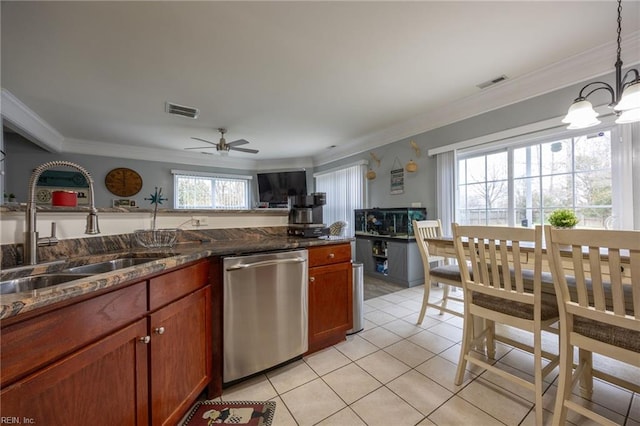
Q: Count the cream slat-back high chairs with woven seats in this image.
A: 3